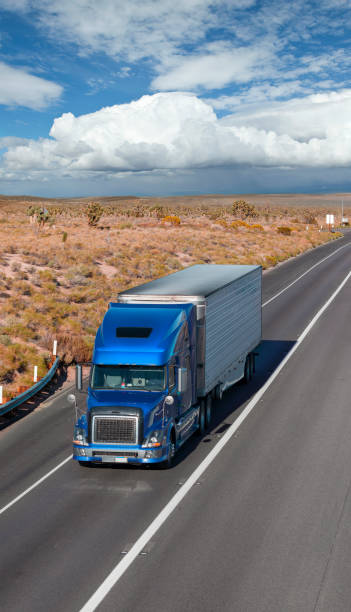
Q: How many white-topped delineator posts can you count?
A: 3